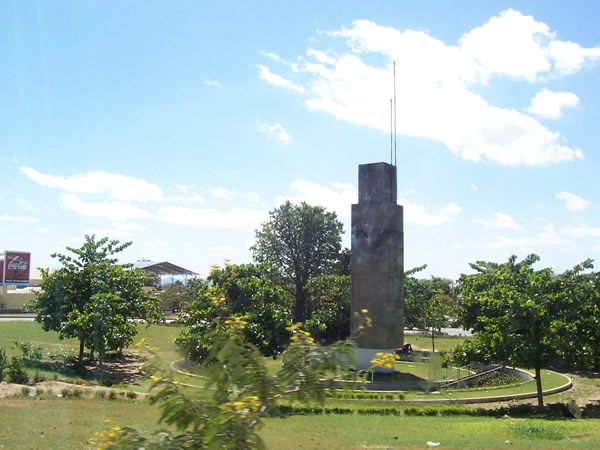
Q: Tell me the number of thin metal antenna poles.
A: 2